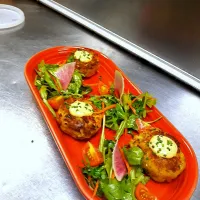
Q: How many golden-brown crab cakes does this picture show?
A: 3